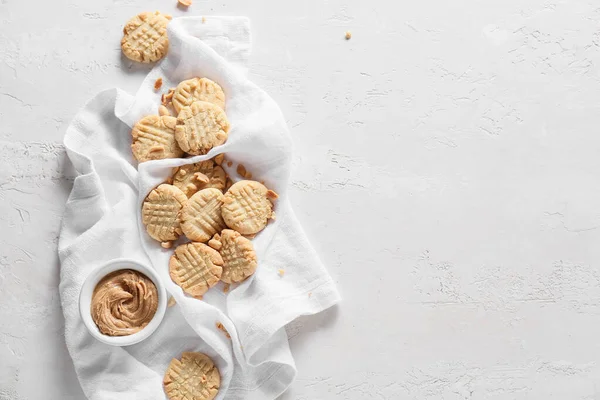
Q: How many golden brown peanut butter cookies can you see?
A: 11